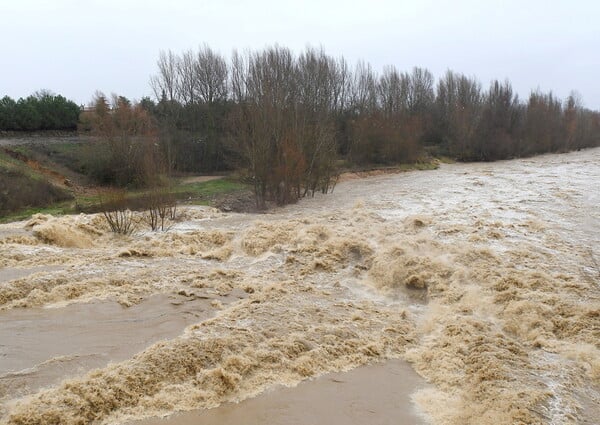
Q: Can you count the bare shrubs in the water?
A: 2